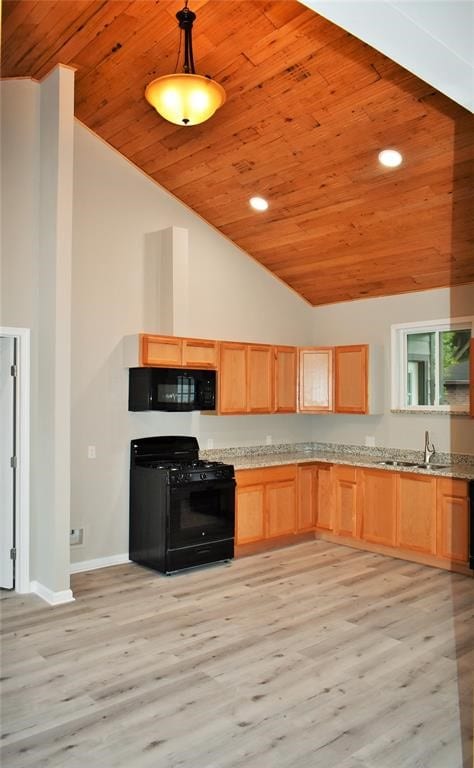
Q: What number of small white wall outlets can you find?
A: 4